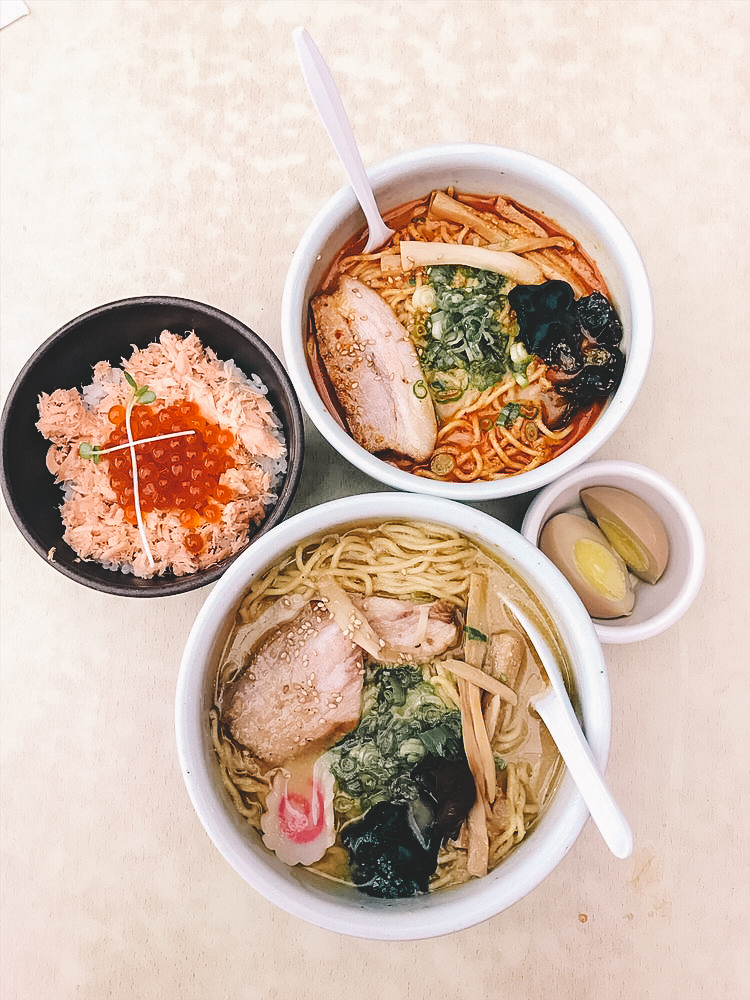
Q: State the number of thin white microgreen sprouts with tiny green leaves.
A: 2